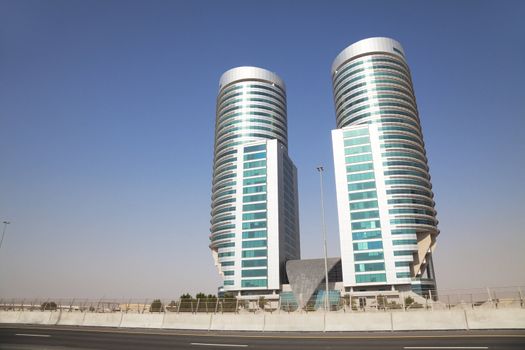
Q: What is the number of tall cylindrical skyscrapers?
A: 2